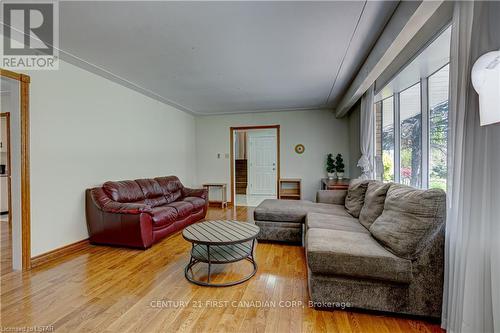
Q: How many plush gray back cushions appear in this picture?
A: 3